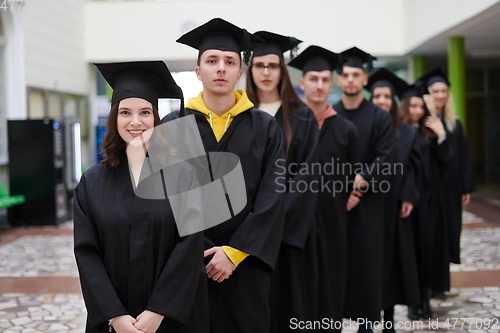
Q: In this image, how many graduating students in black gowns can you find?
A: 8